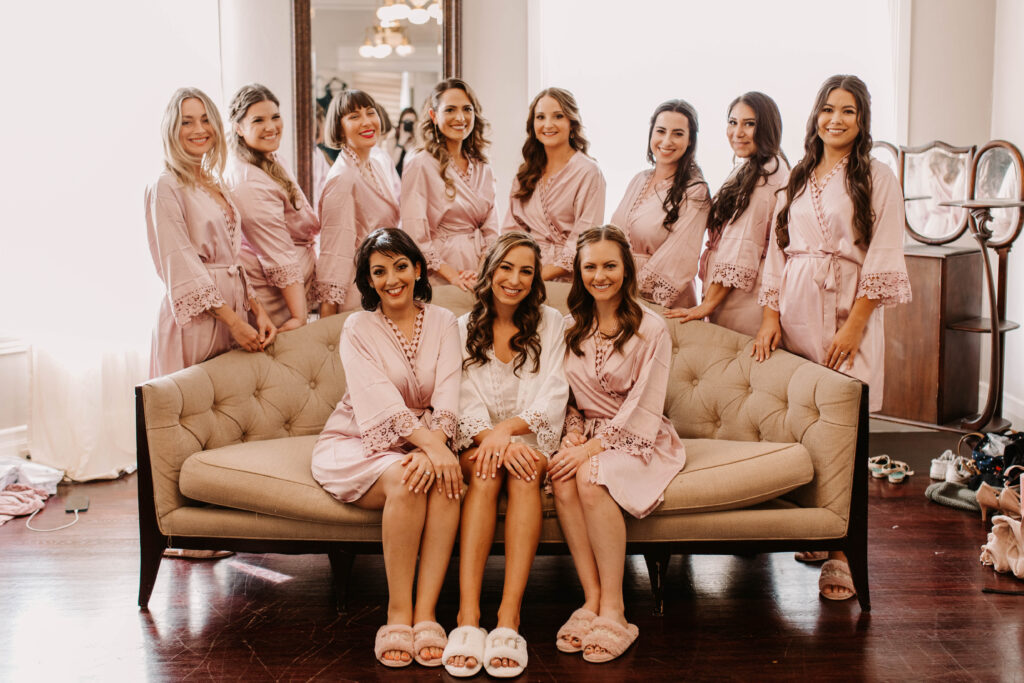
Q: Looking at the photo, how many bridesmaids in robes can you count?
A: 10